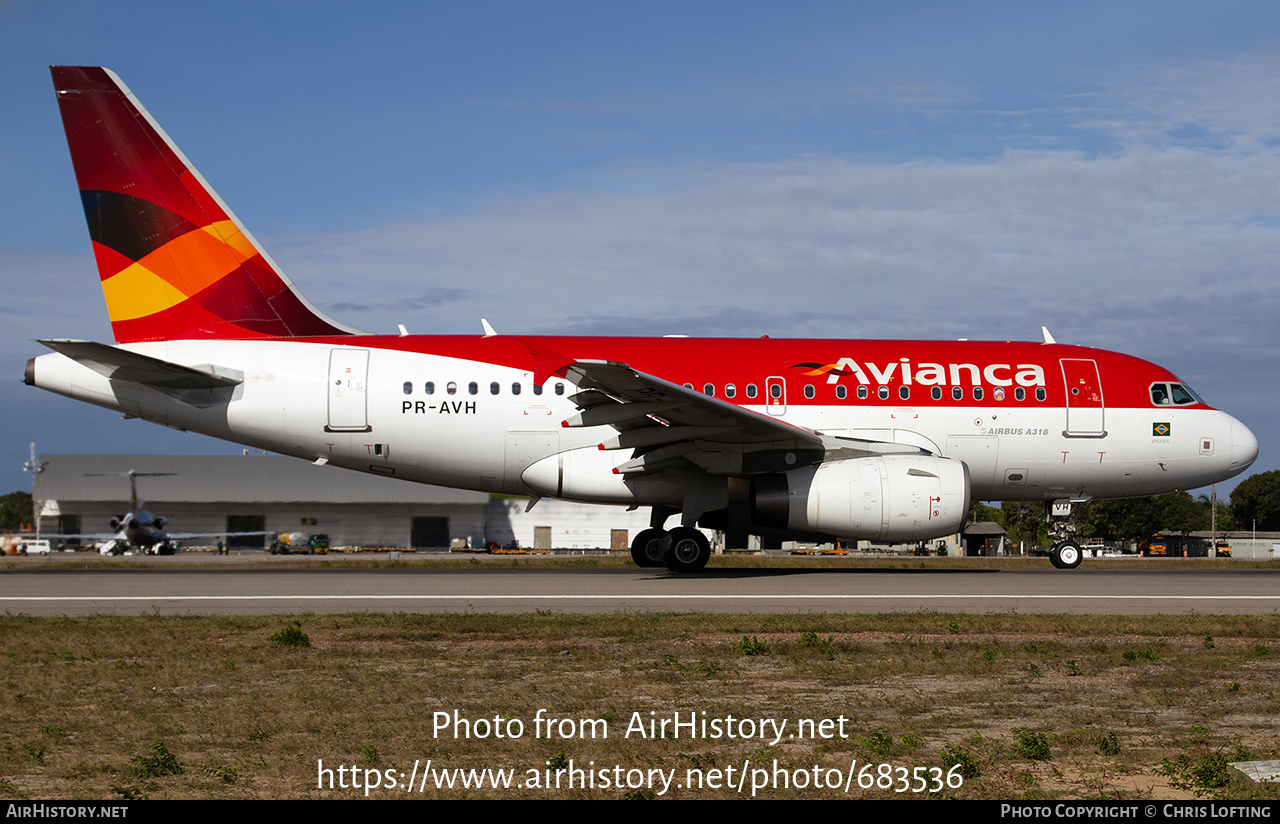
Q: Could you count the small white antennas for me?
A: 3